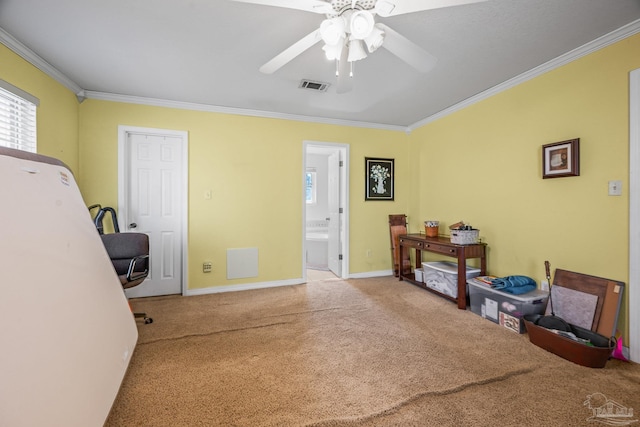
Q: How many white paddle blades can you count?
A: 5